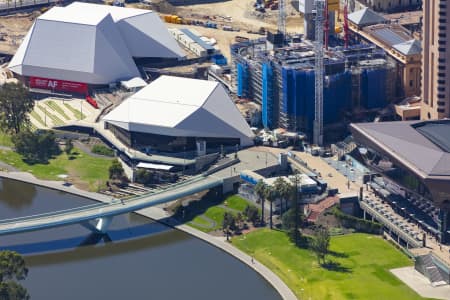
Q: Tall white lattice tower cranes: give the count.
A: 2